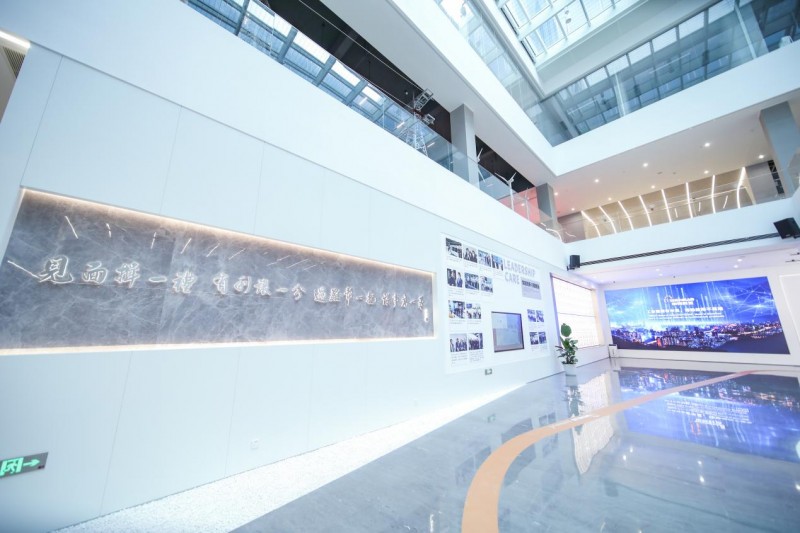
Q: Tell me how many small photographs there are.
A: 15